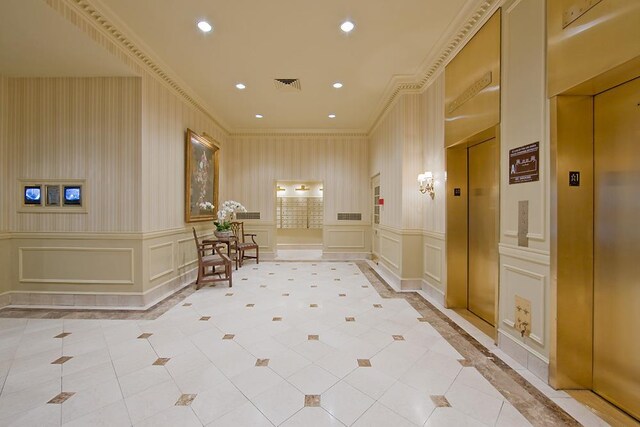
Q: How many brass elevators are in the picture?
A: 2